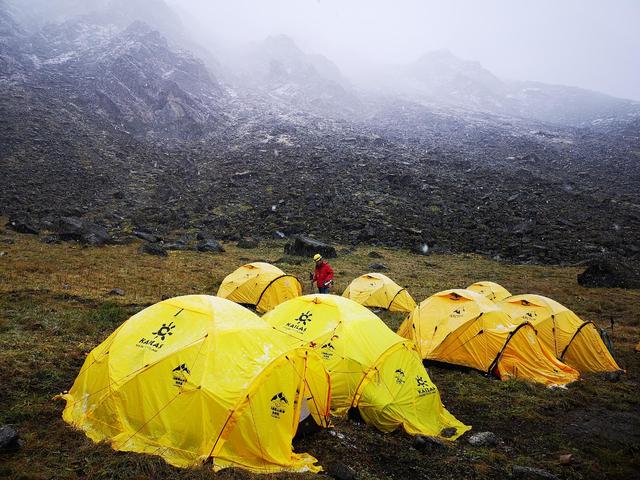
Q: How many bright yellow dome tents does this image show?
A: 7